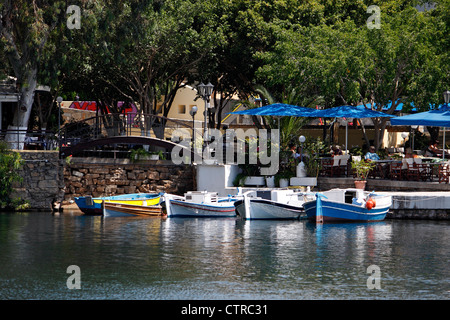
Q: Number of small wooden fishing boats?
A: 5